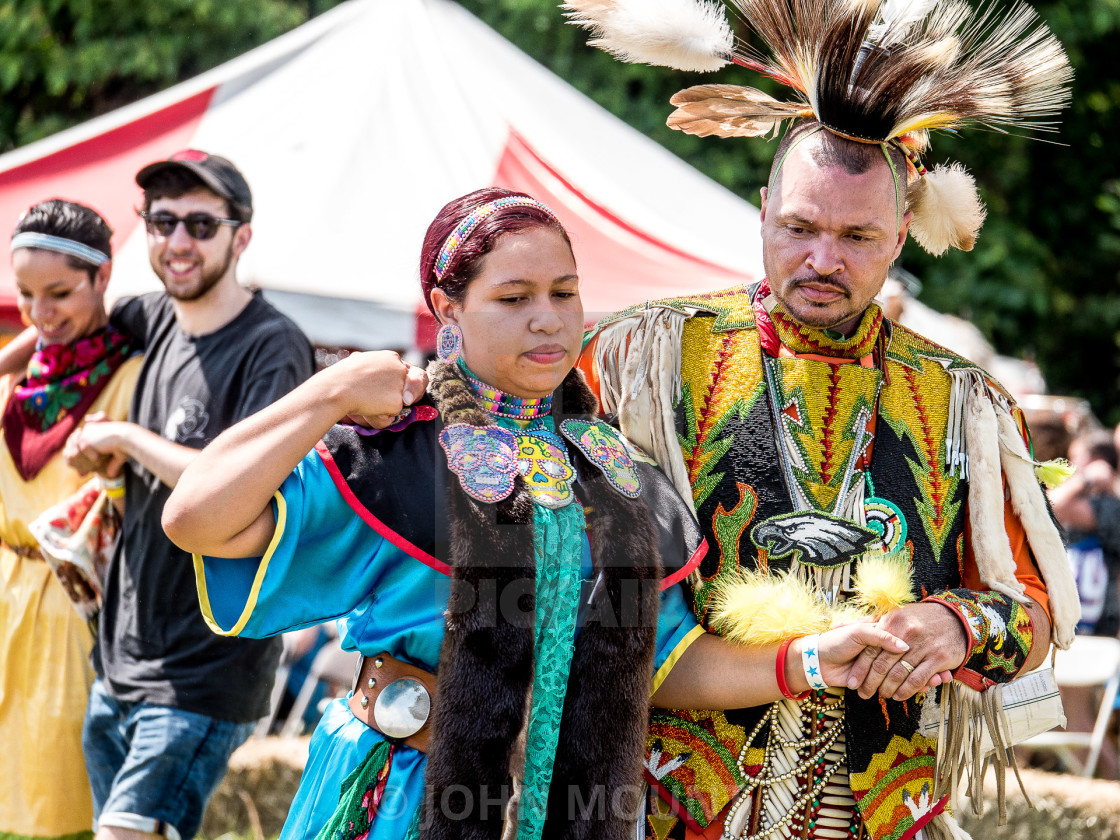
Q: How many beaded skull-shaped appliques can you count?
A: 3